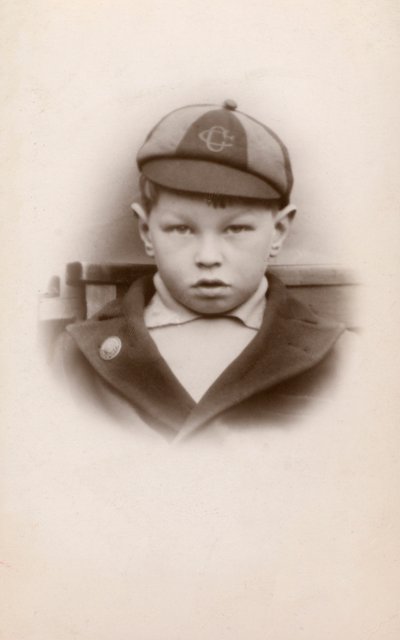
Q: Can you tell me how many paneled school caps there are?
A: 1